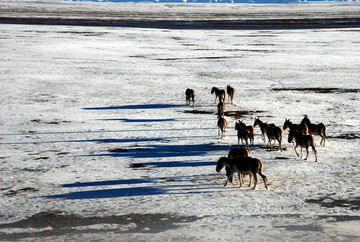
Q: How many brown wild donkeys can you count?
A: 14